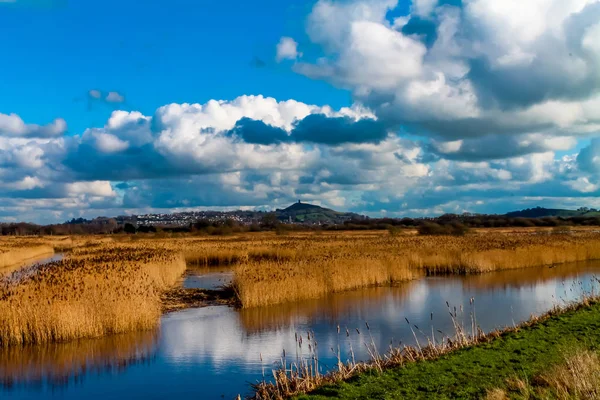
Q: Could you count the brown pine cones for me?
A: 0